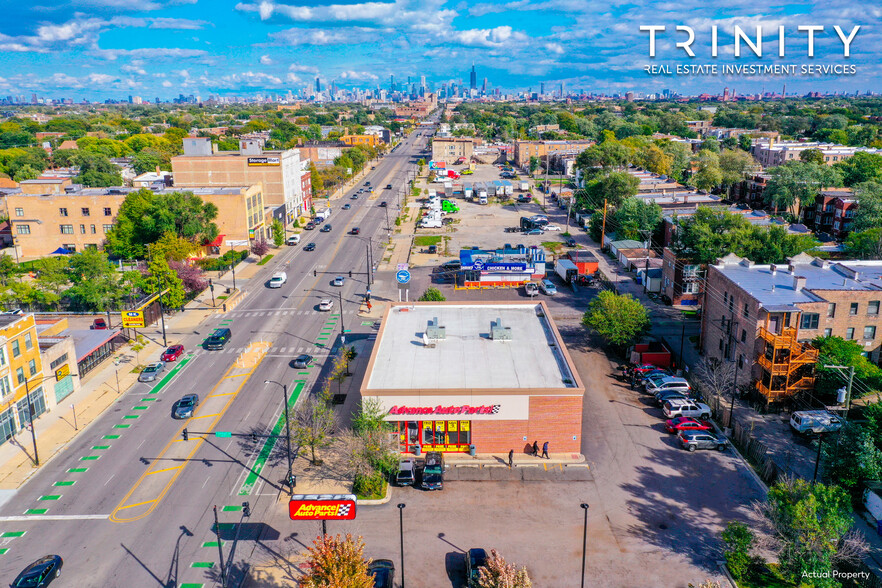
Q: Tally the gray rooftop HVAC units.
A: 2